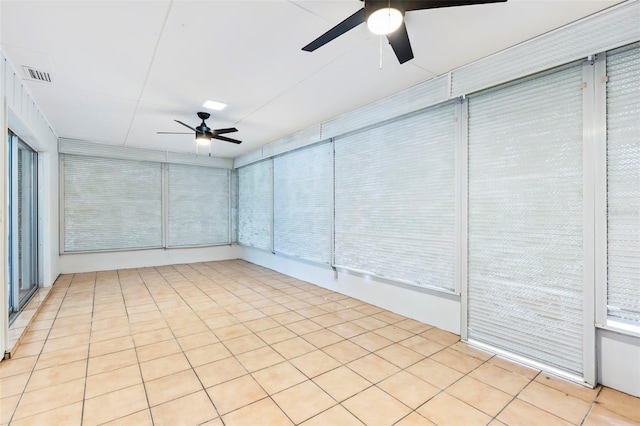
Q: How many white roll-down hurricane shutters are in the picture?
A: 7